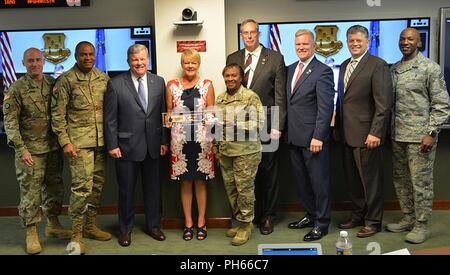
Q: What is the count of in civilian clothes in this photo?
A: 5